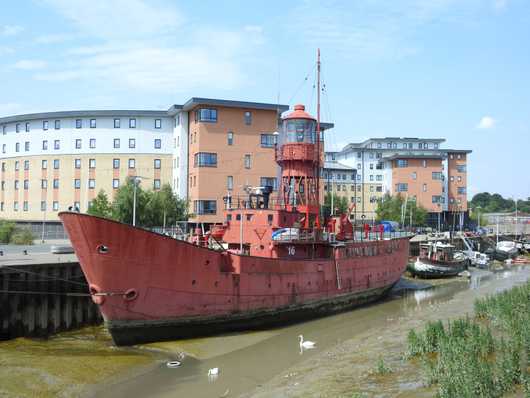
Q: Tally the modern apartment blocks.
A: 2